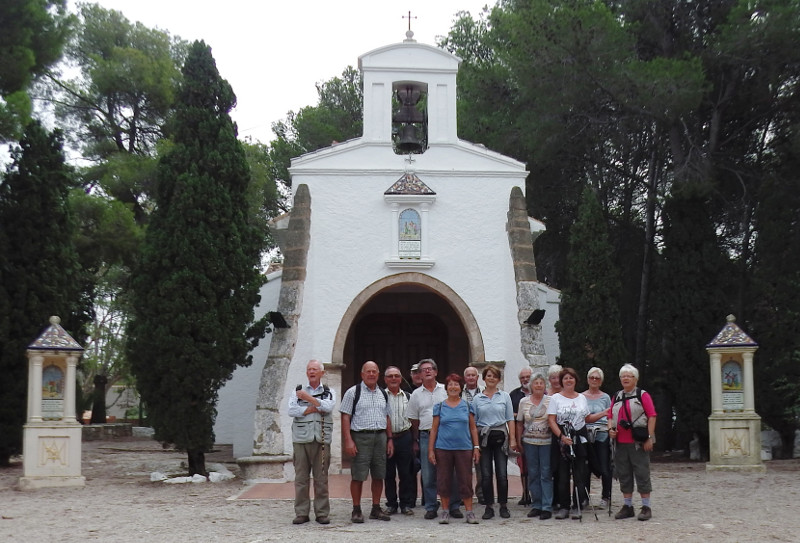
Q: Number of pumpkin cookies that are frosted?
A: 0